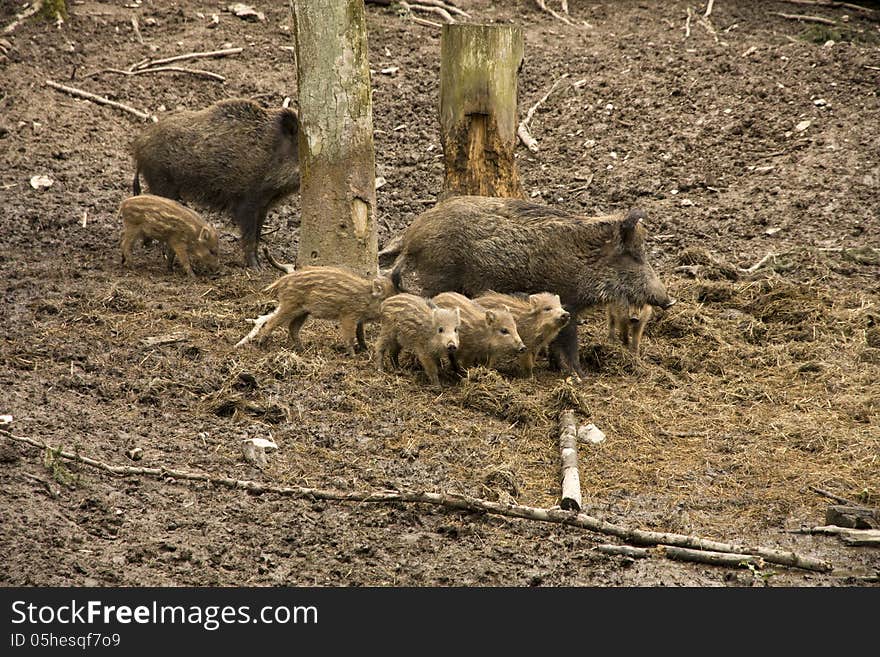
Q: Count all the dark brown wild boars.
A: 2